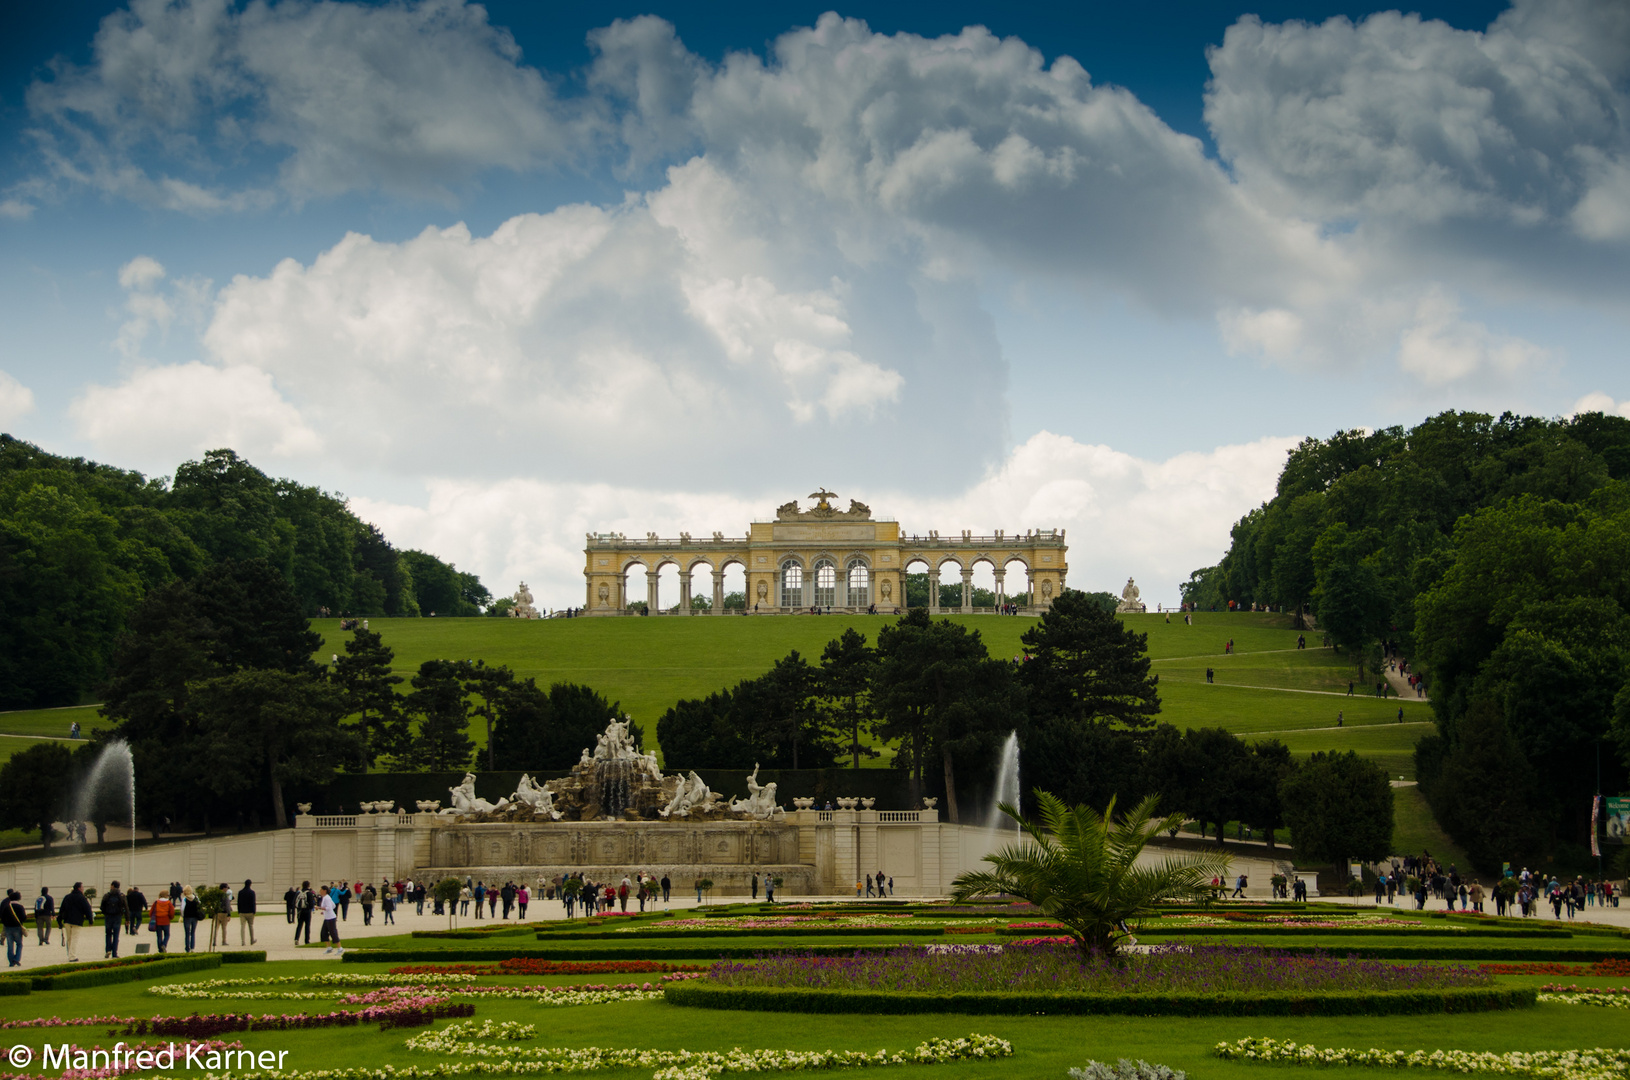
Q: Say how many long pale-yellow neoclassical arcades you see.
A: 1